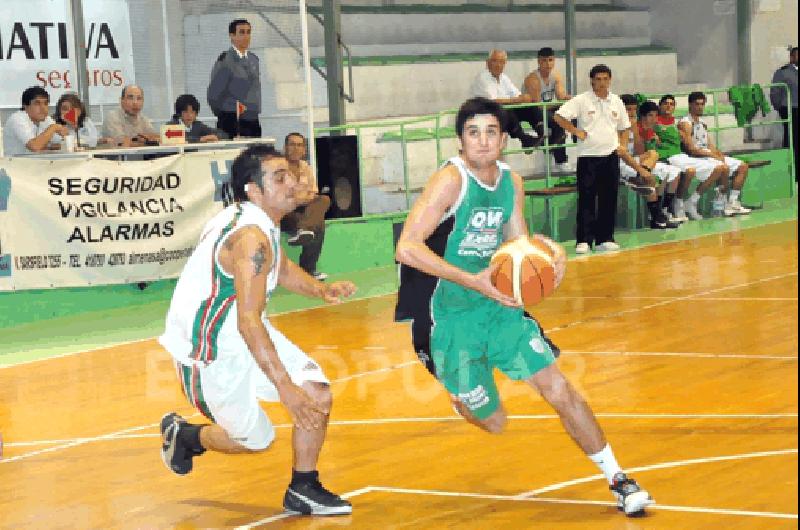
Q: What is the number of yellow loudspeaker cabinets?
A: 0